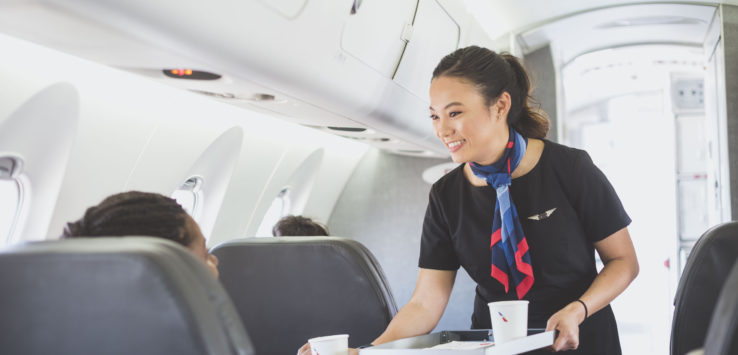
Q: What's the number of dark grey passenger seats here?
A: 4